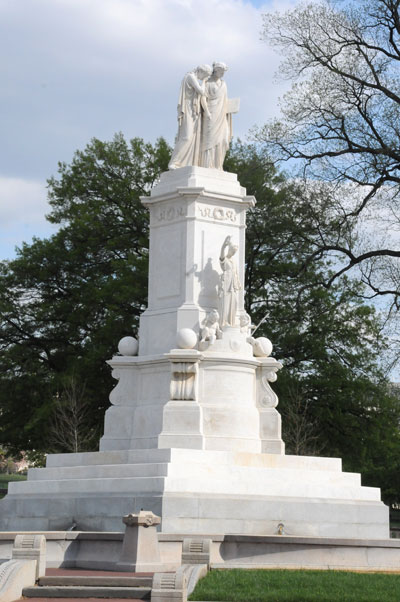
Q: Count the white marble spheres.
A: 3